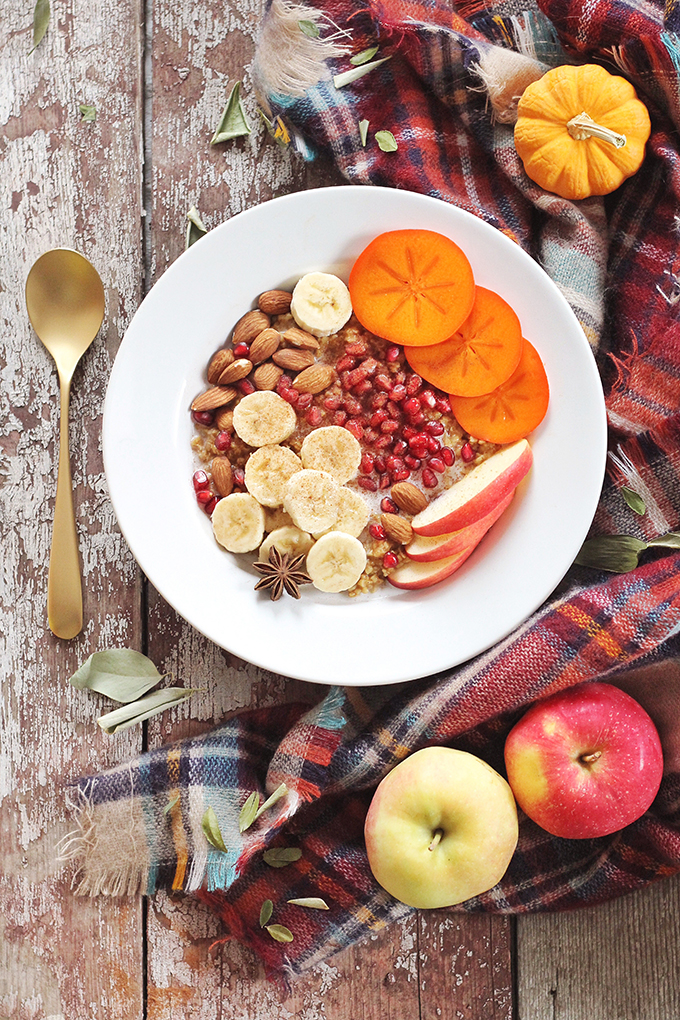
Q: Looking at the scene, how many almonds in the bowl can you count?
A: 14